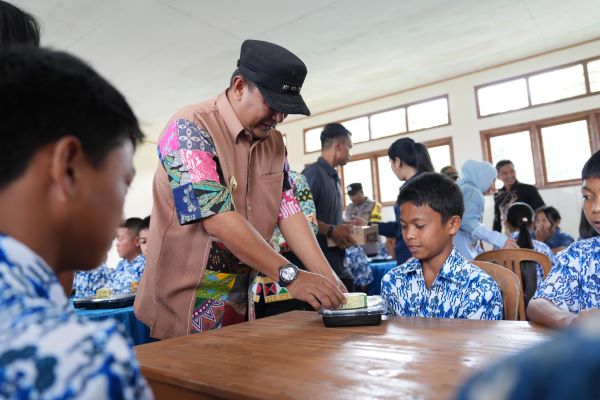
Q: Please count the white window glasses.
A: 12